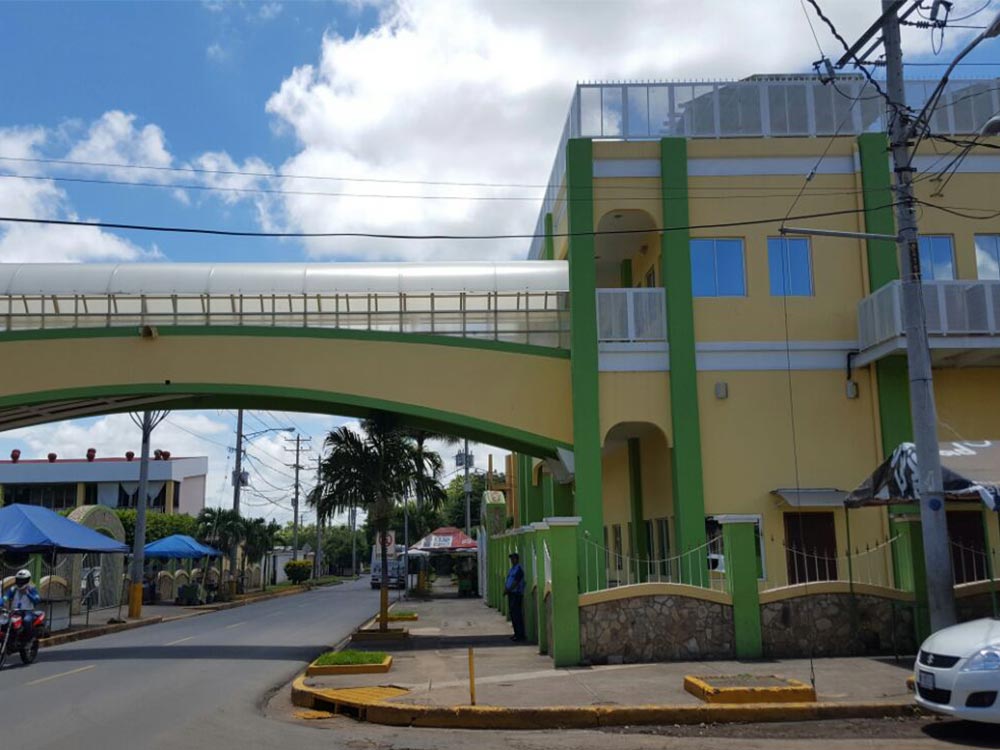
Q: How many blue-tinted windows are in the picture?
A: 4